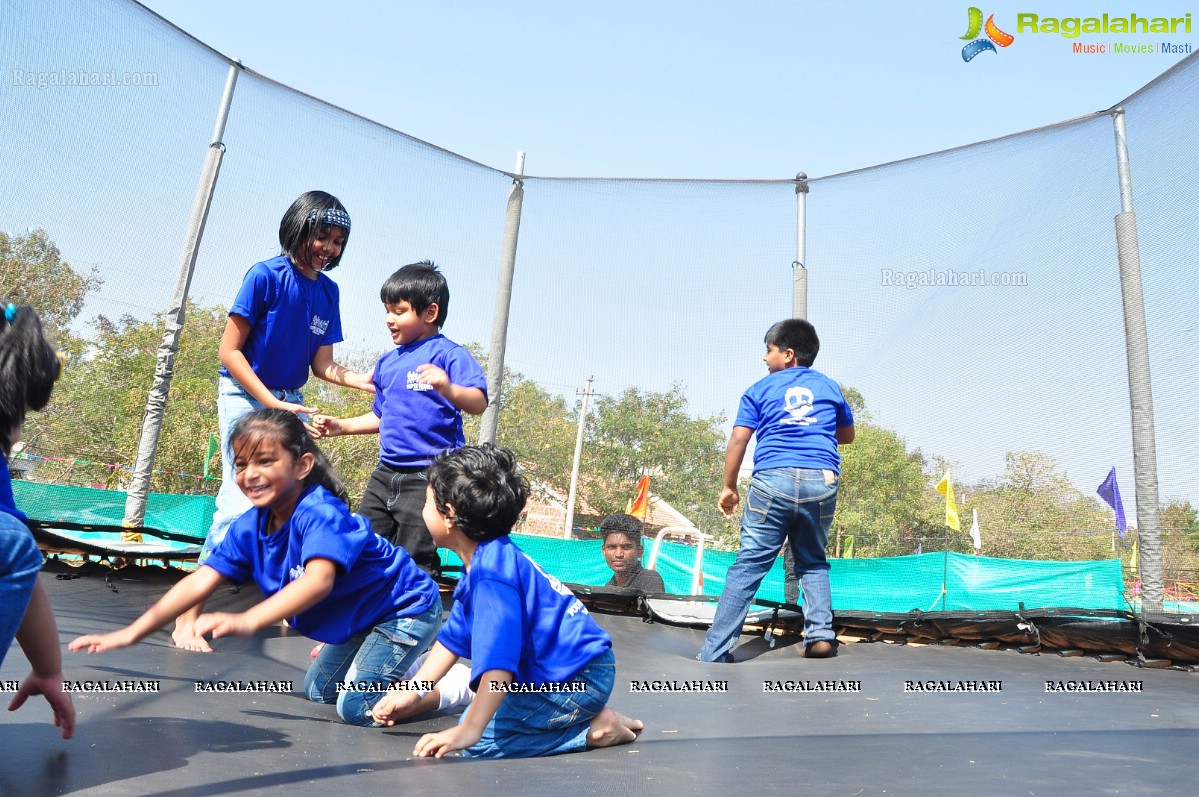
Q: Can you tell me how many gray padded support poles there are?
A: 4